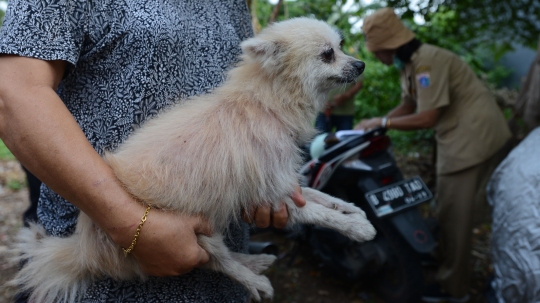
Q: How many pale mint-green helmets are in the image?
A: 1